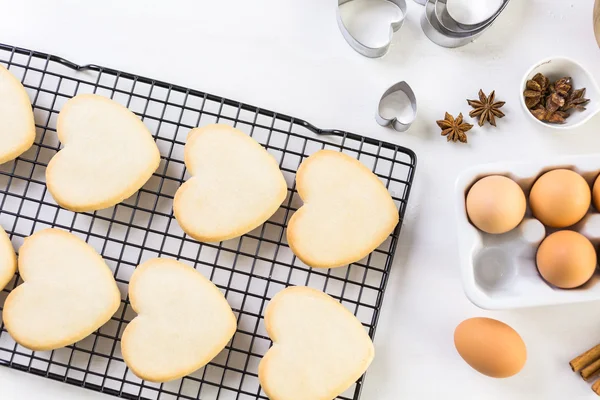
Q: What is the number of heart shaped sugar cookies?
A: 8